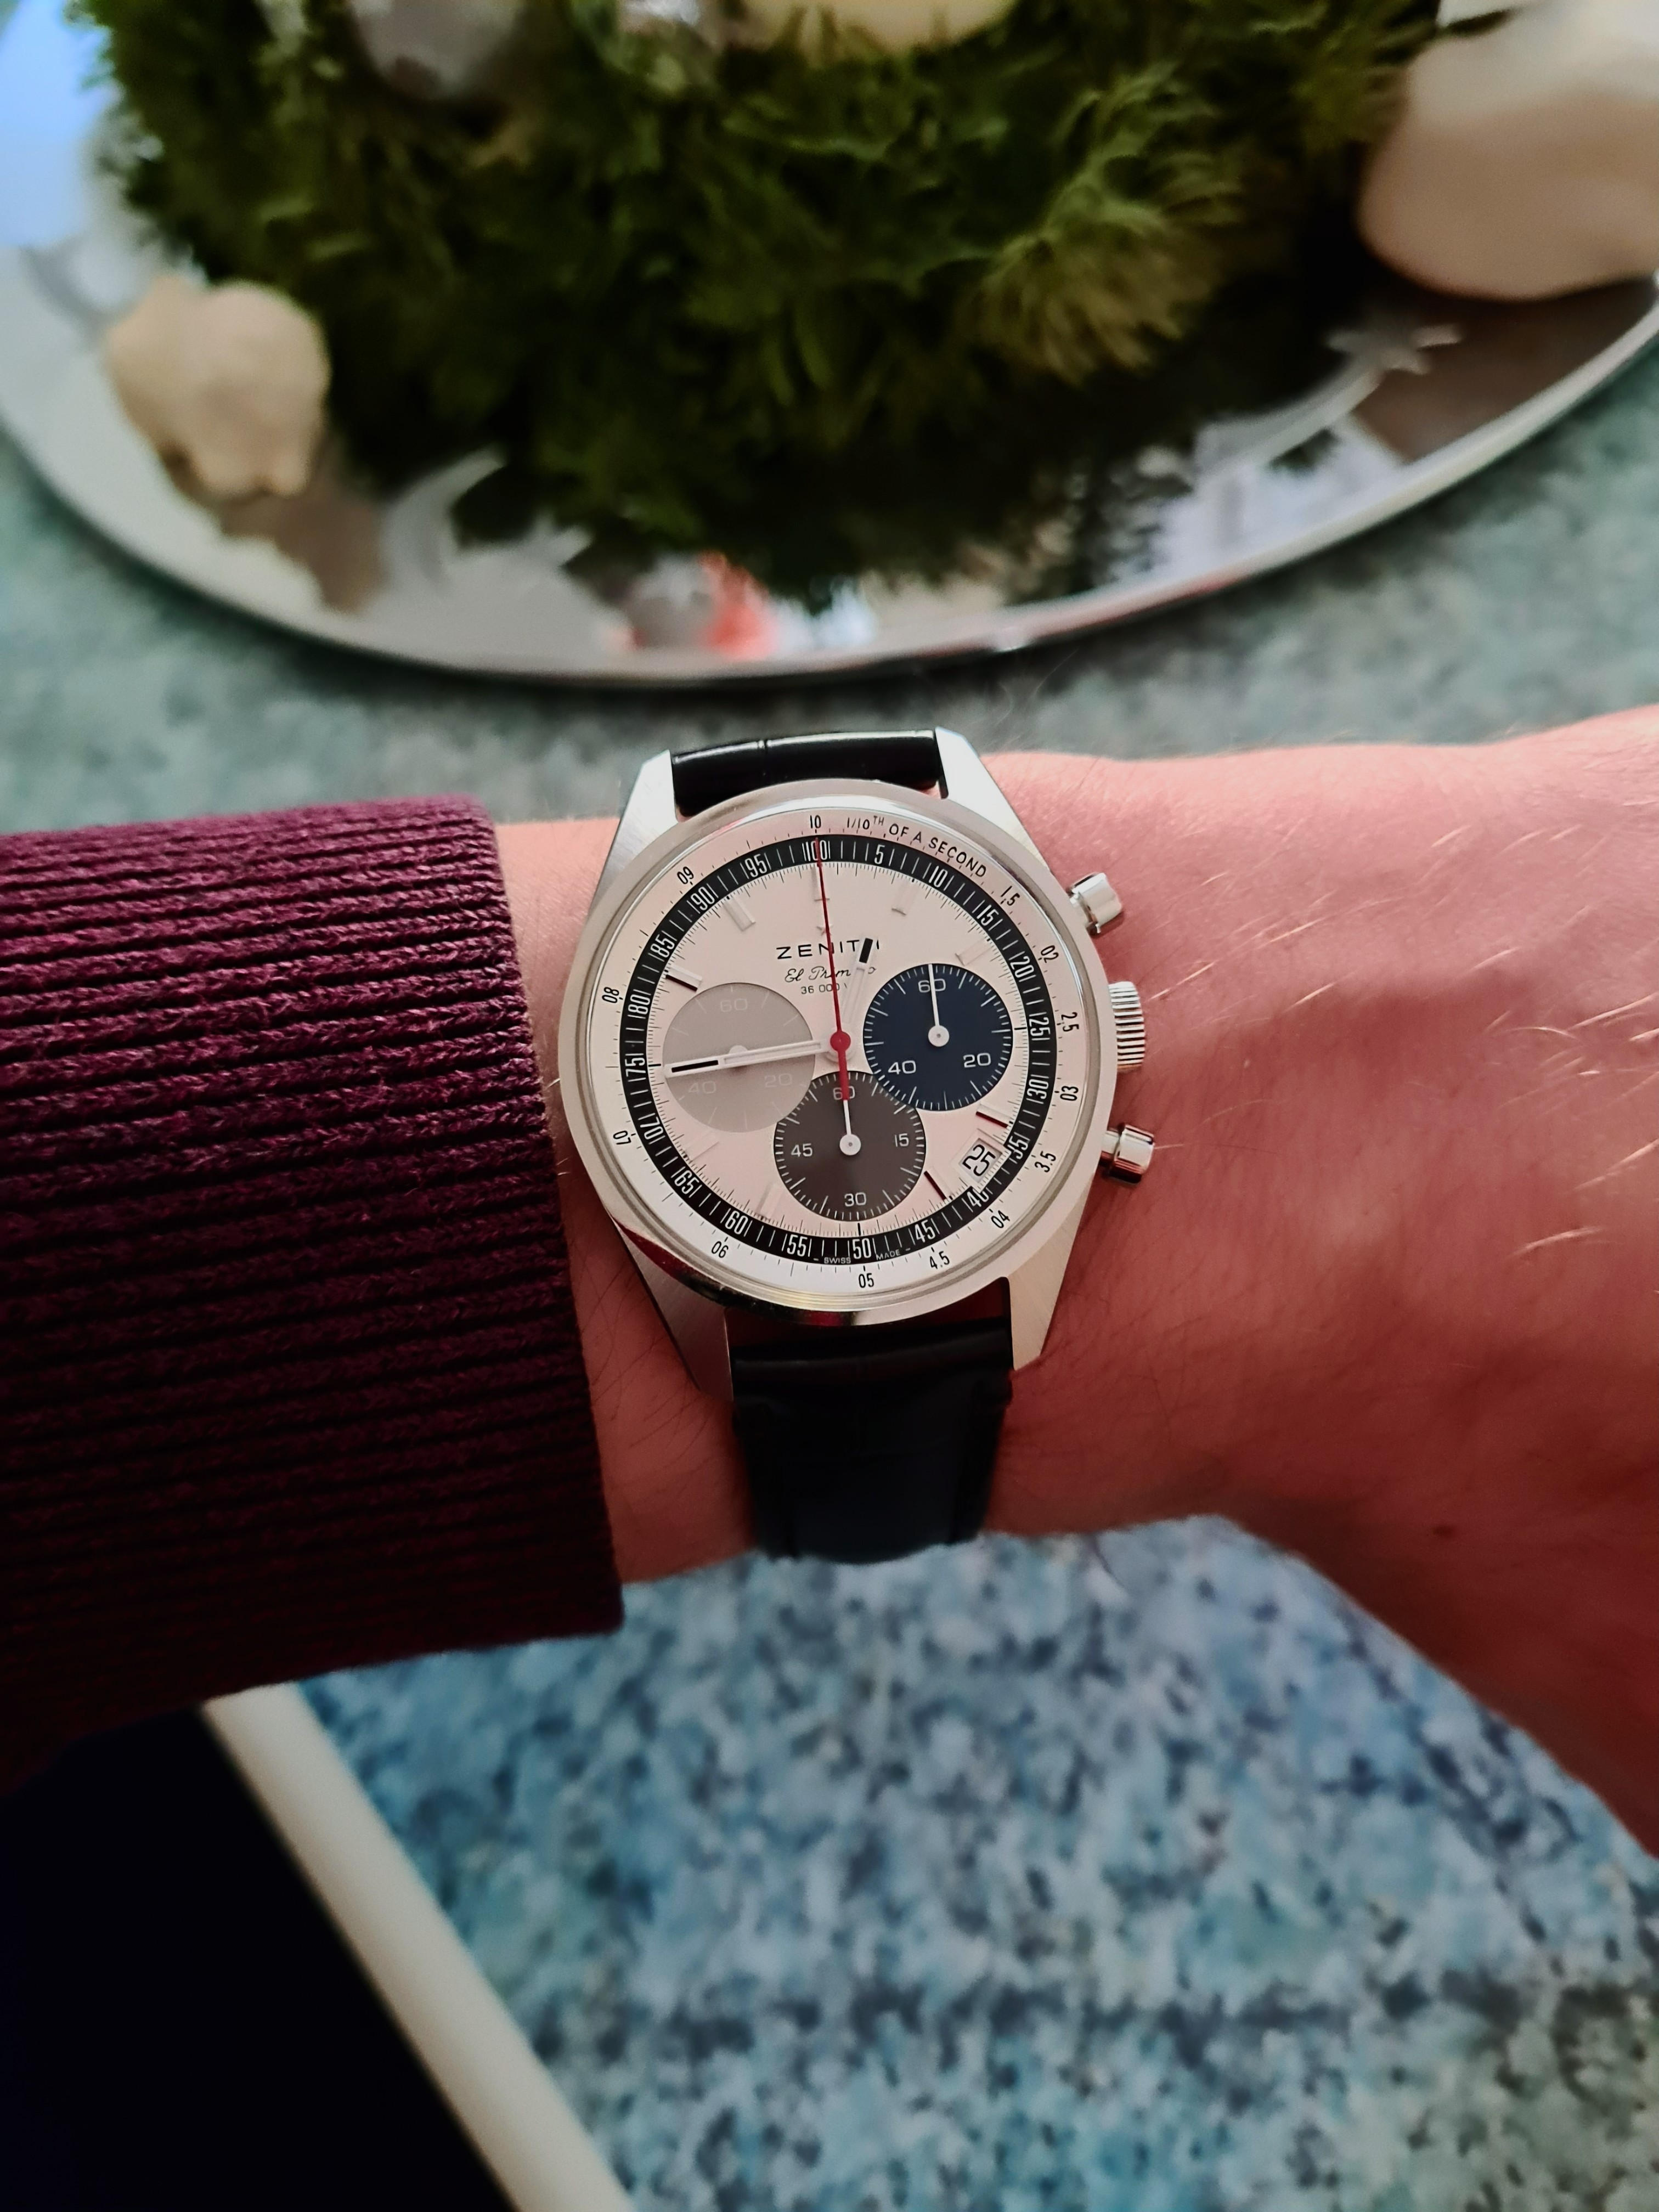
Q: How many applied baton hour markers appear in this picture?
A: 9